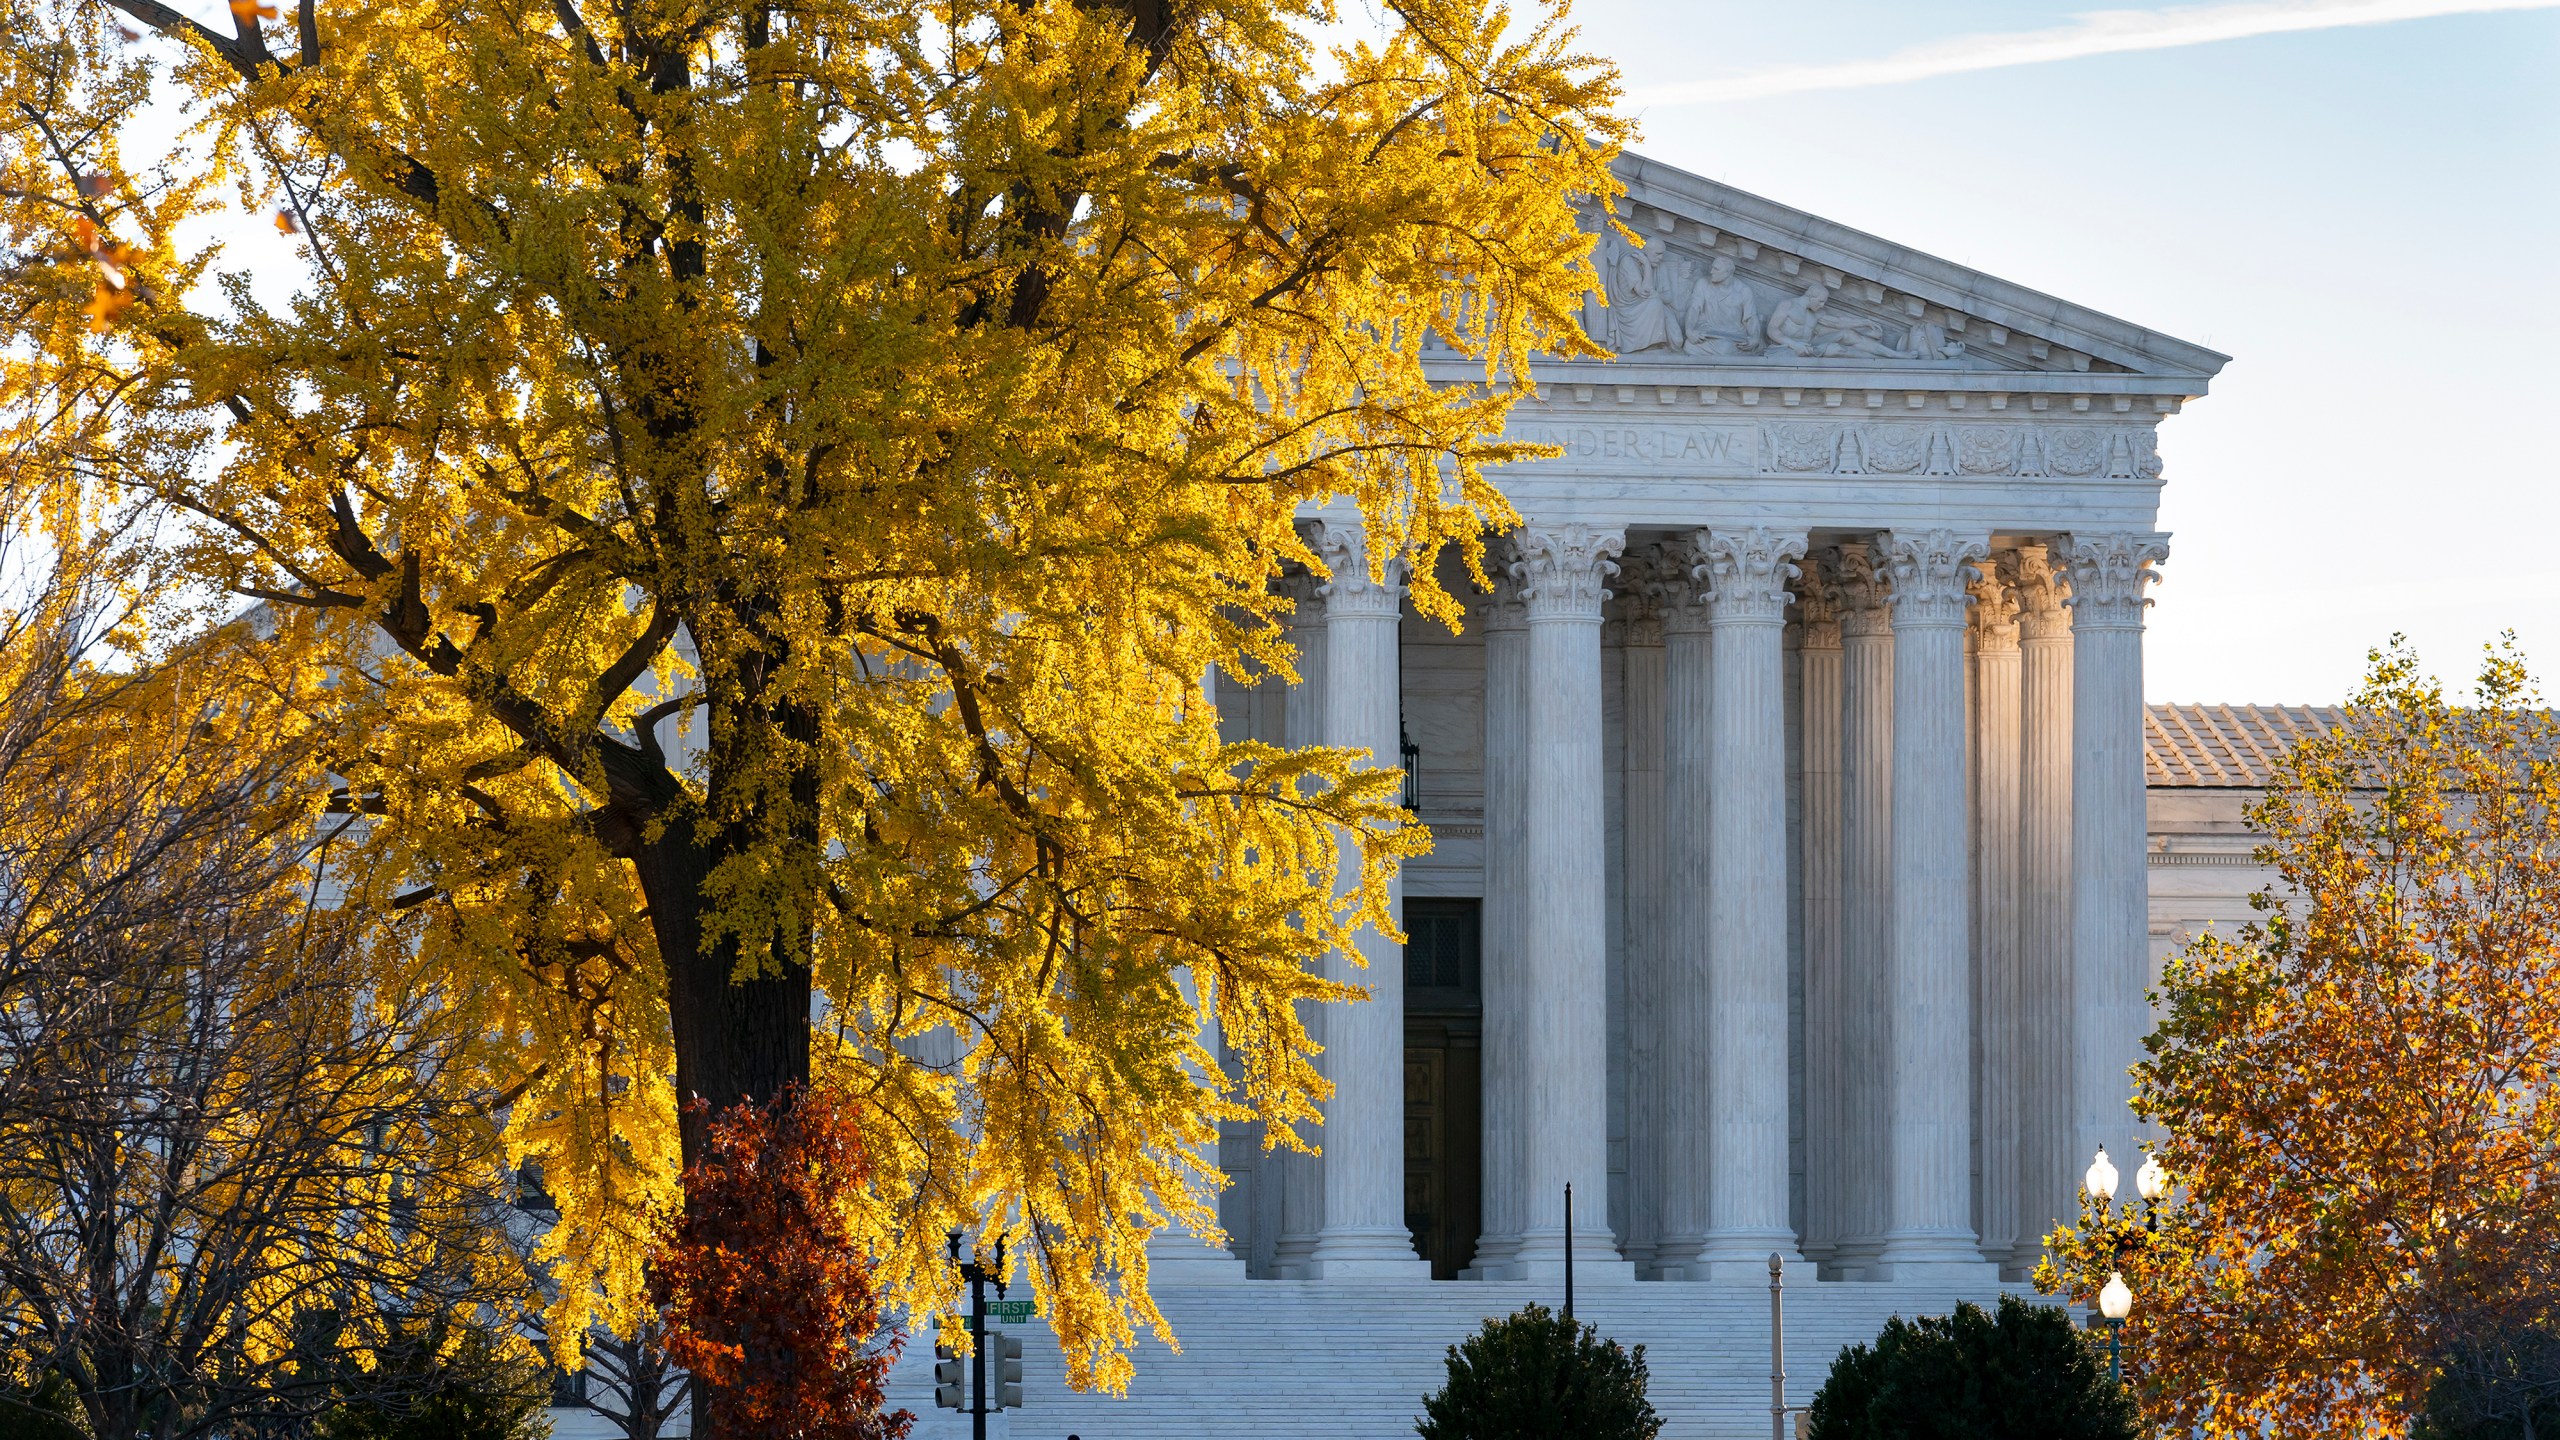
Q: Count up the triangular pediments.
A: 1